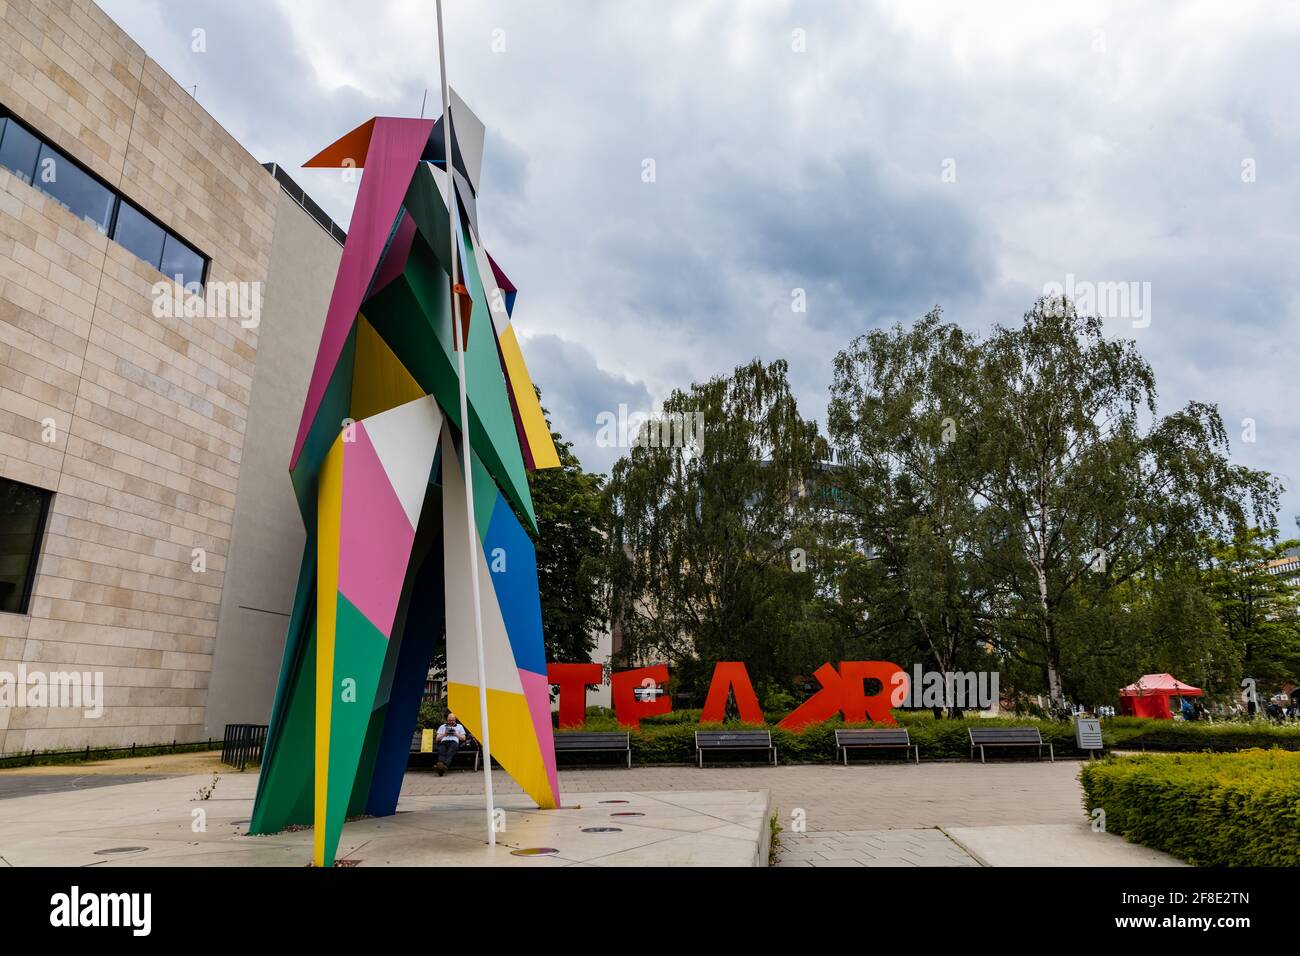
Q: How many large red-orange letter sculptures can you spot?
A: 5